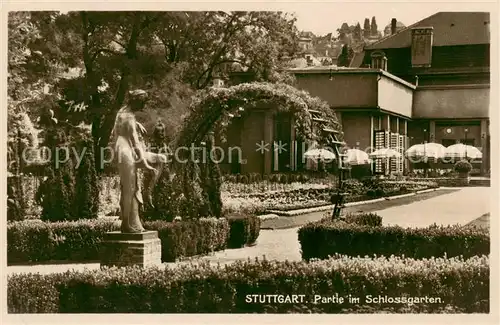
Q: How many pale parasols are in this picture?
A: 5